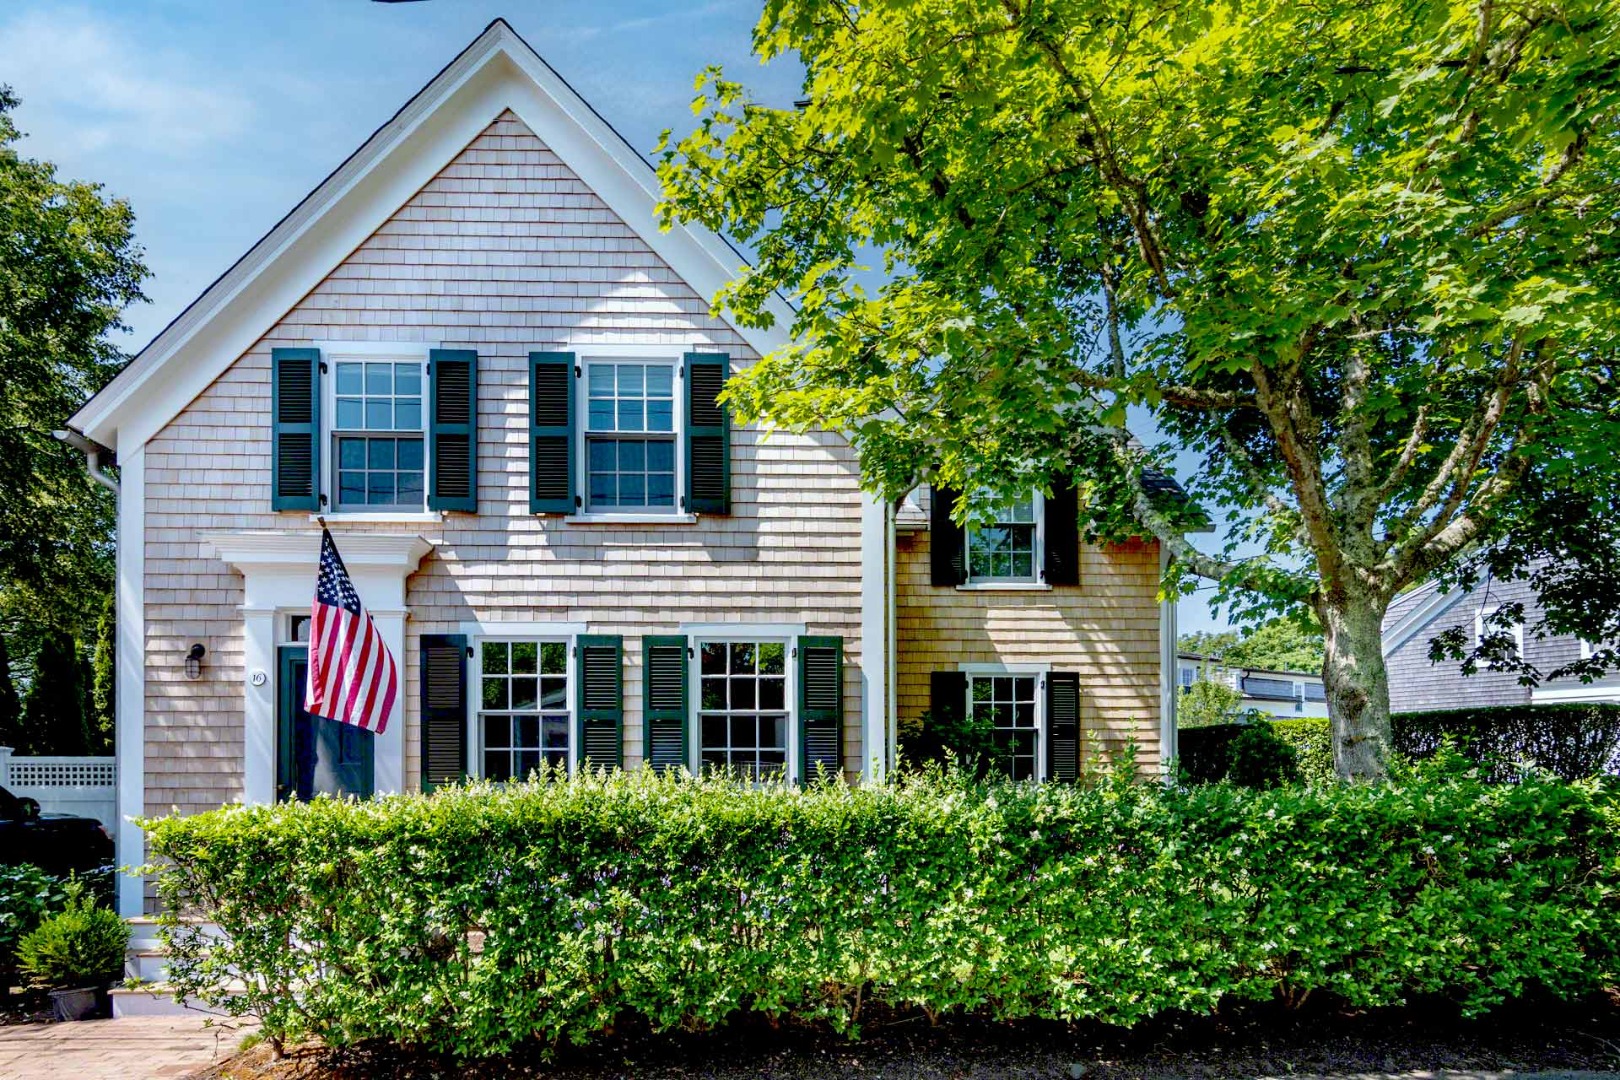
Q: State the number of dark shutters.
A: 12